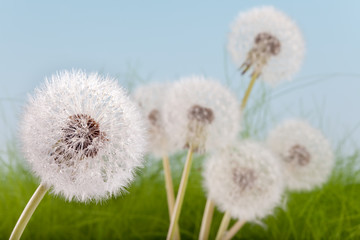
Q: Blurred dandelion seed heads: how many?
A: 5